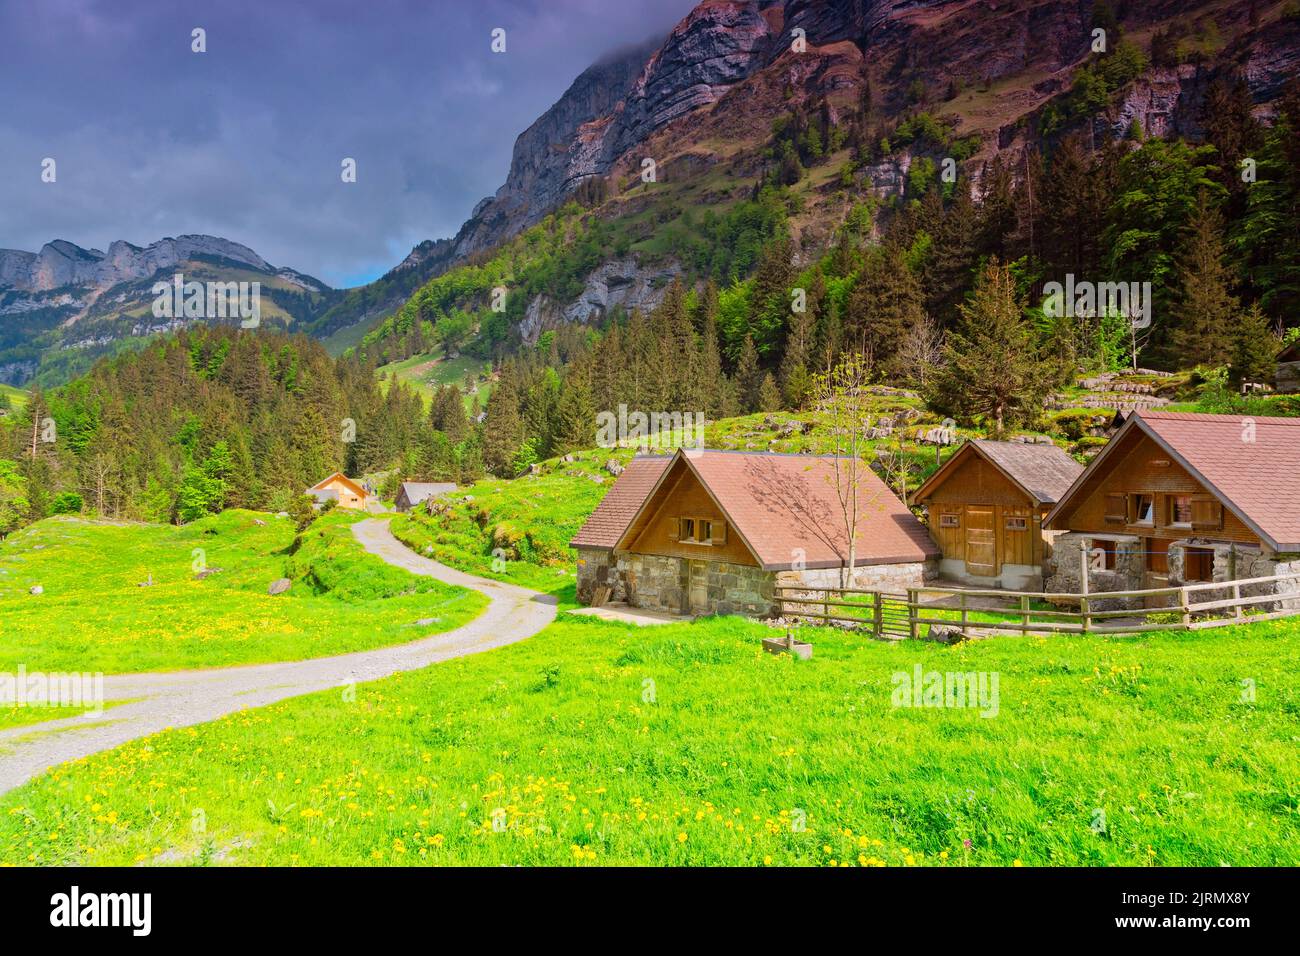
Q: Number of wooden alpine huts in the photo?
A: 5